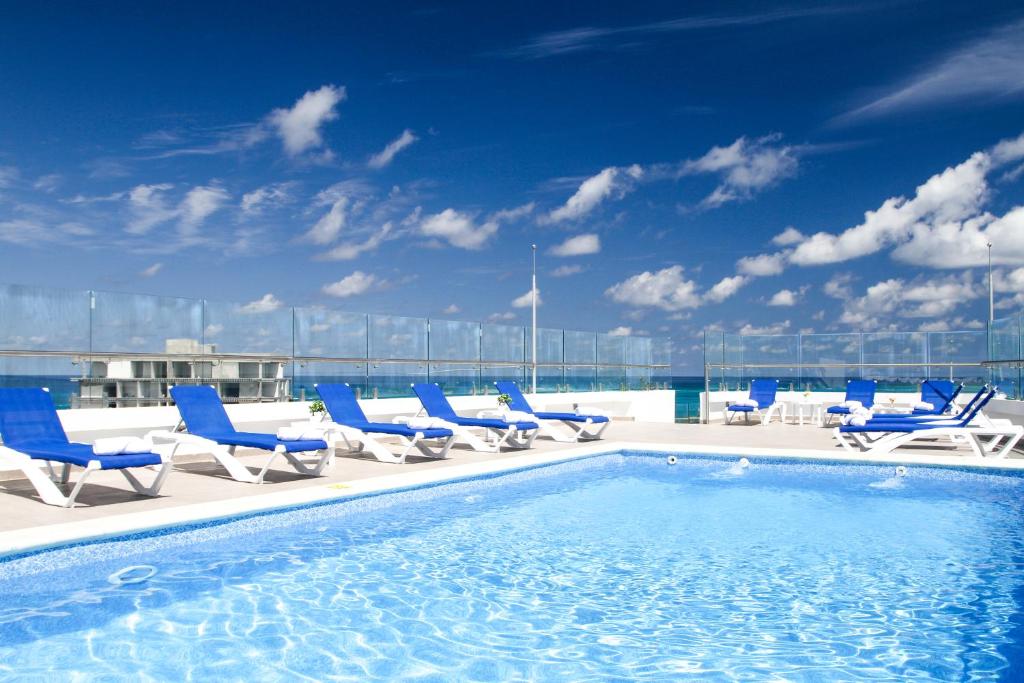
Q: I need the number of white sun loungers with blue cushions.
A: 11